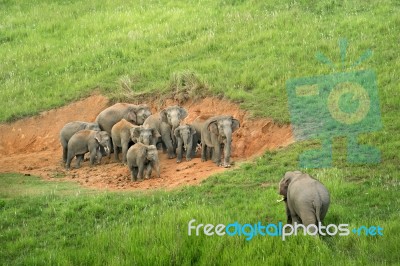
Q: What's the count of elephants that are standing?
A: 10